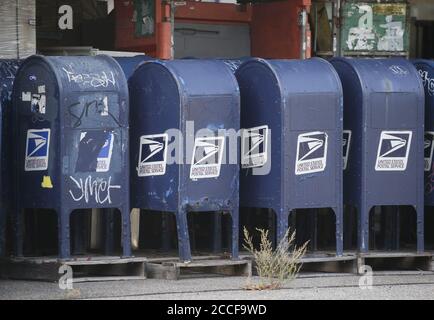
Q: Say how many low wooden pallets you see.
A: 4